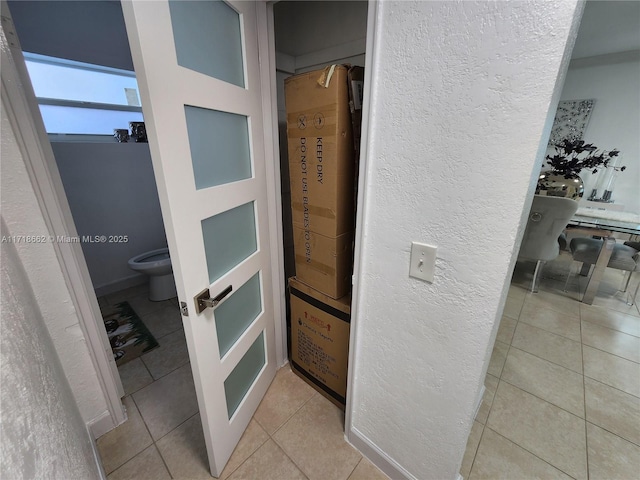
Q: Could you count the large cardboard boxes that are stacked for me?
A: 2